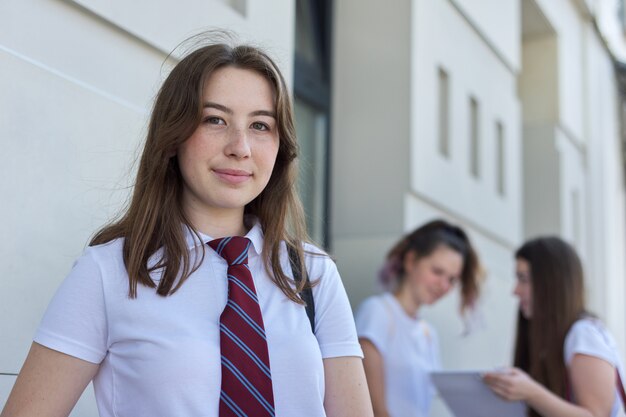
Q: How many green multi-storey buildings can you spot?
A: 0